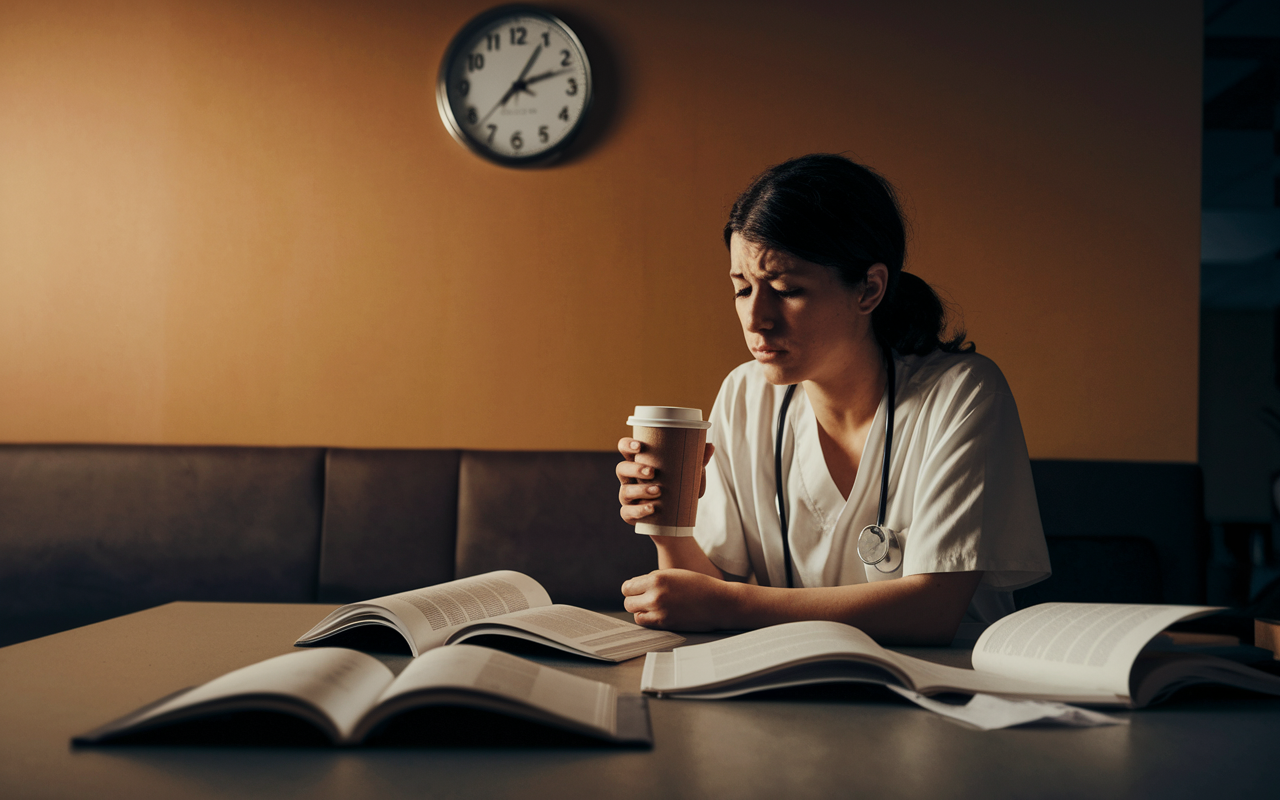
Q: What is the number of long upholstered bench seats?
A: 1